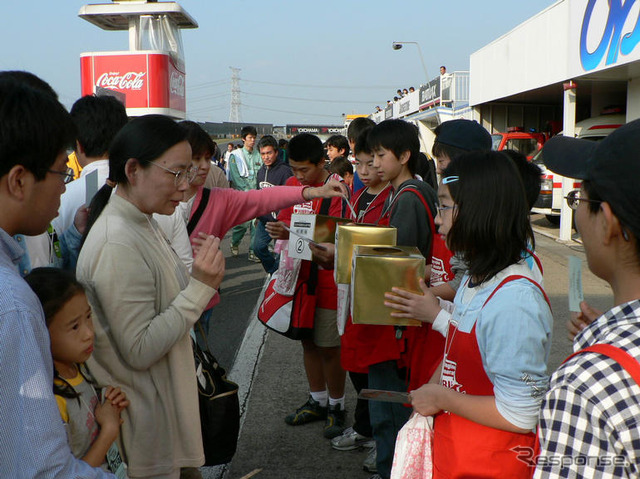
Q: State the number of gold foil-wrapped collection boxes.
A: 3